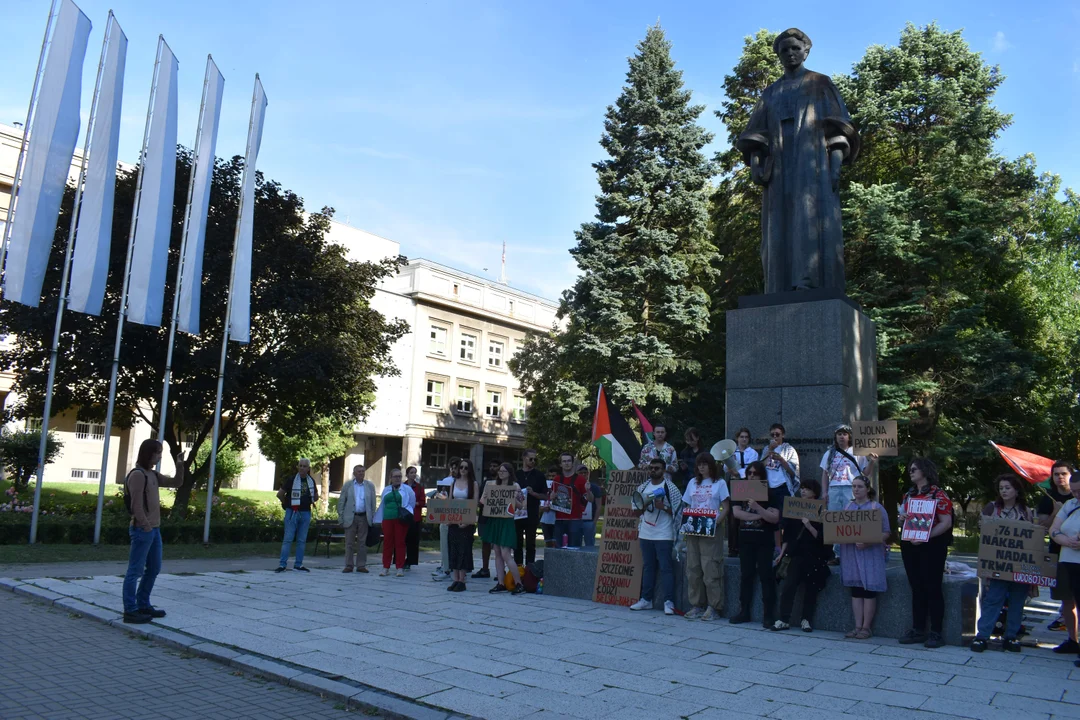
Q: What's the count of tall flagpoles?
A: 5